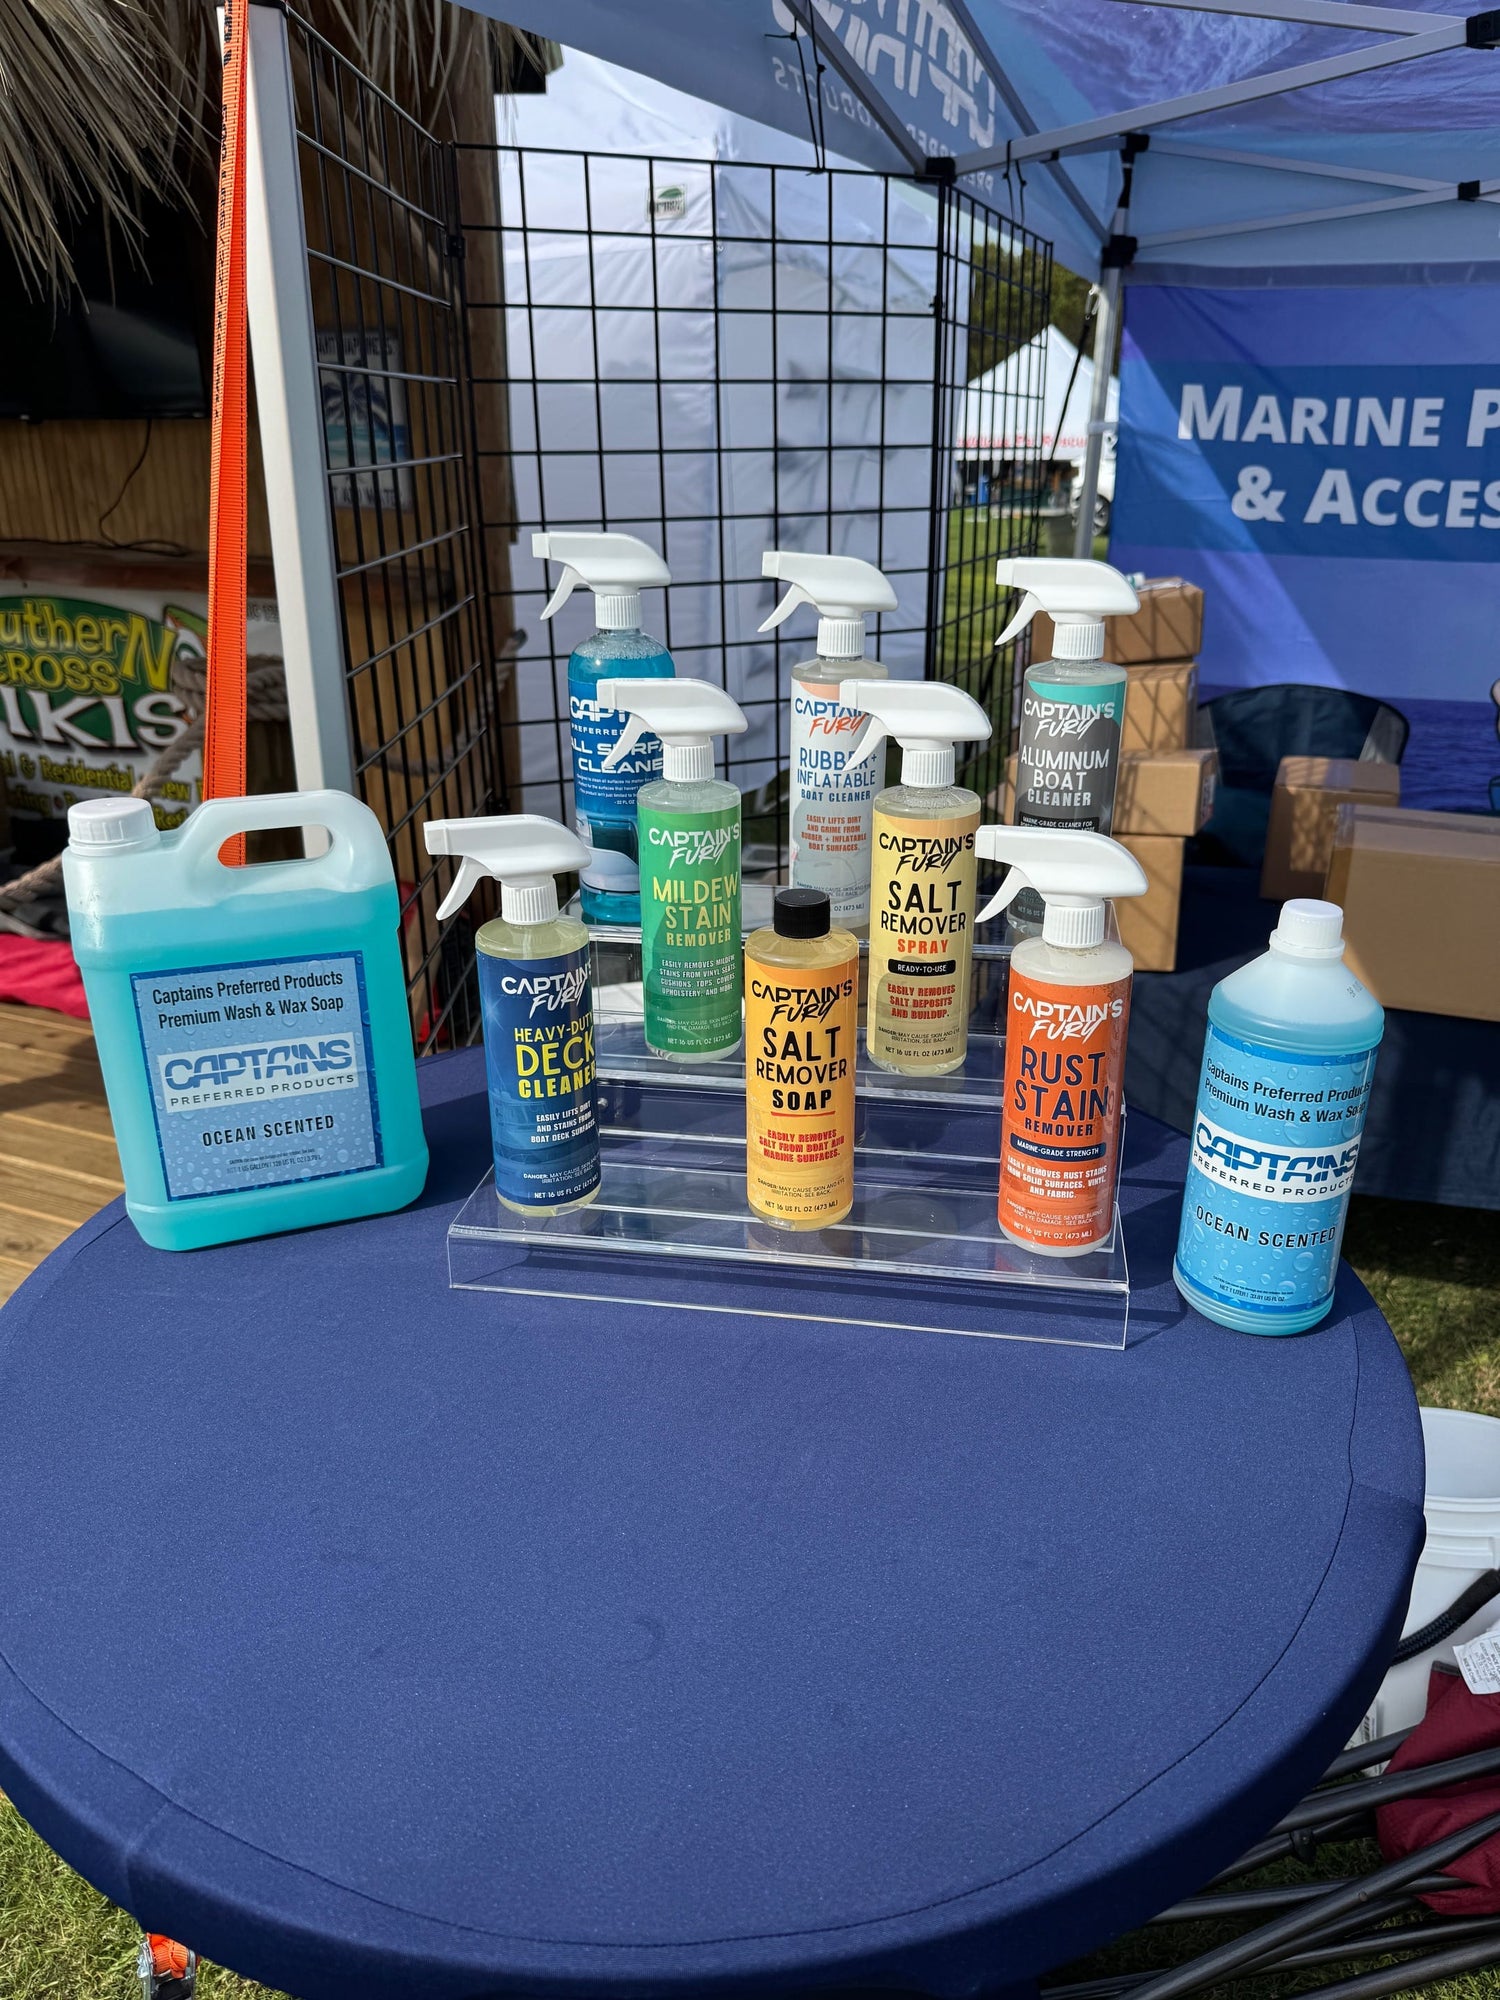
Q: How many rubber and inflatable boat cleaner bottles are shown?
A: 1